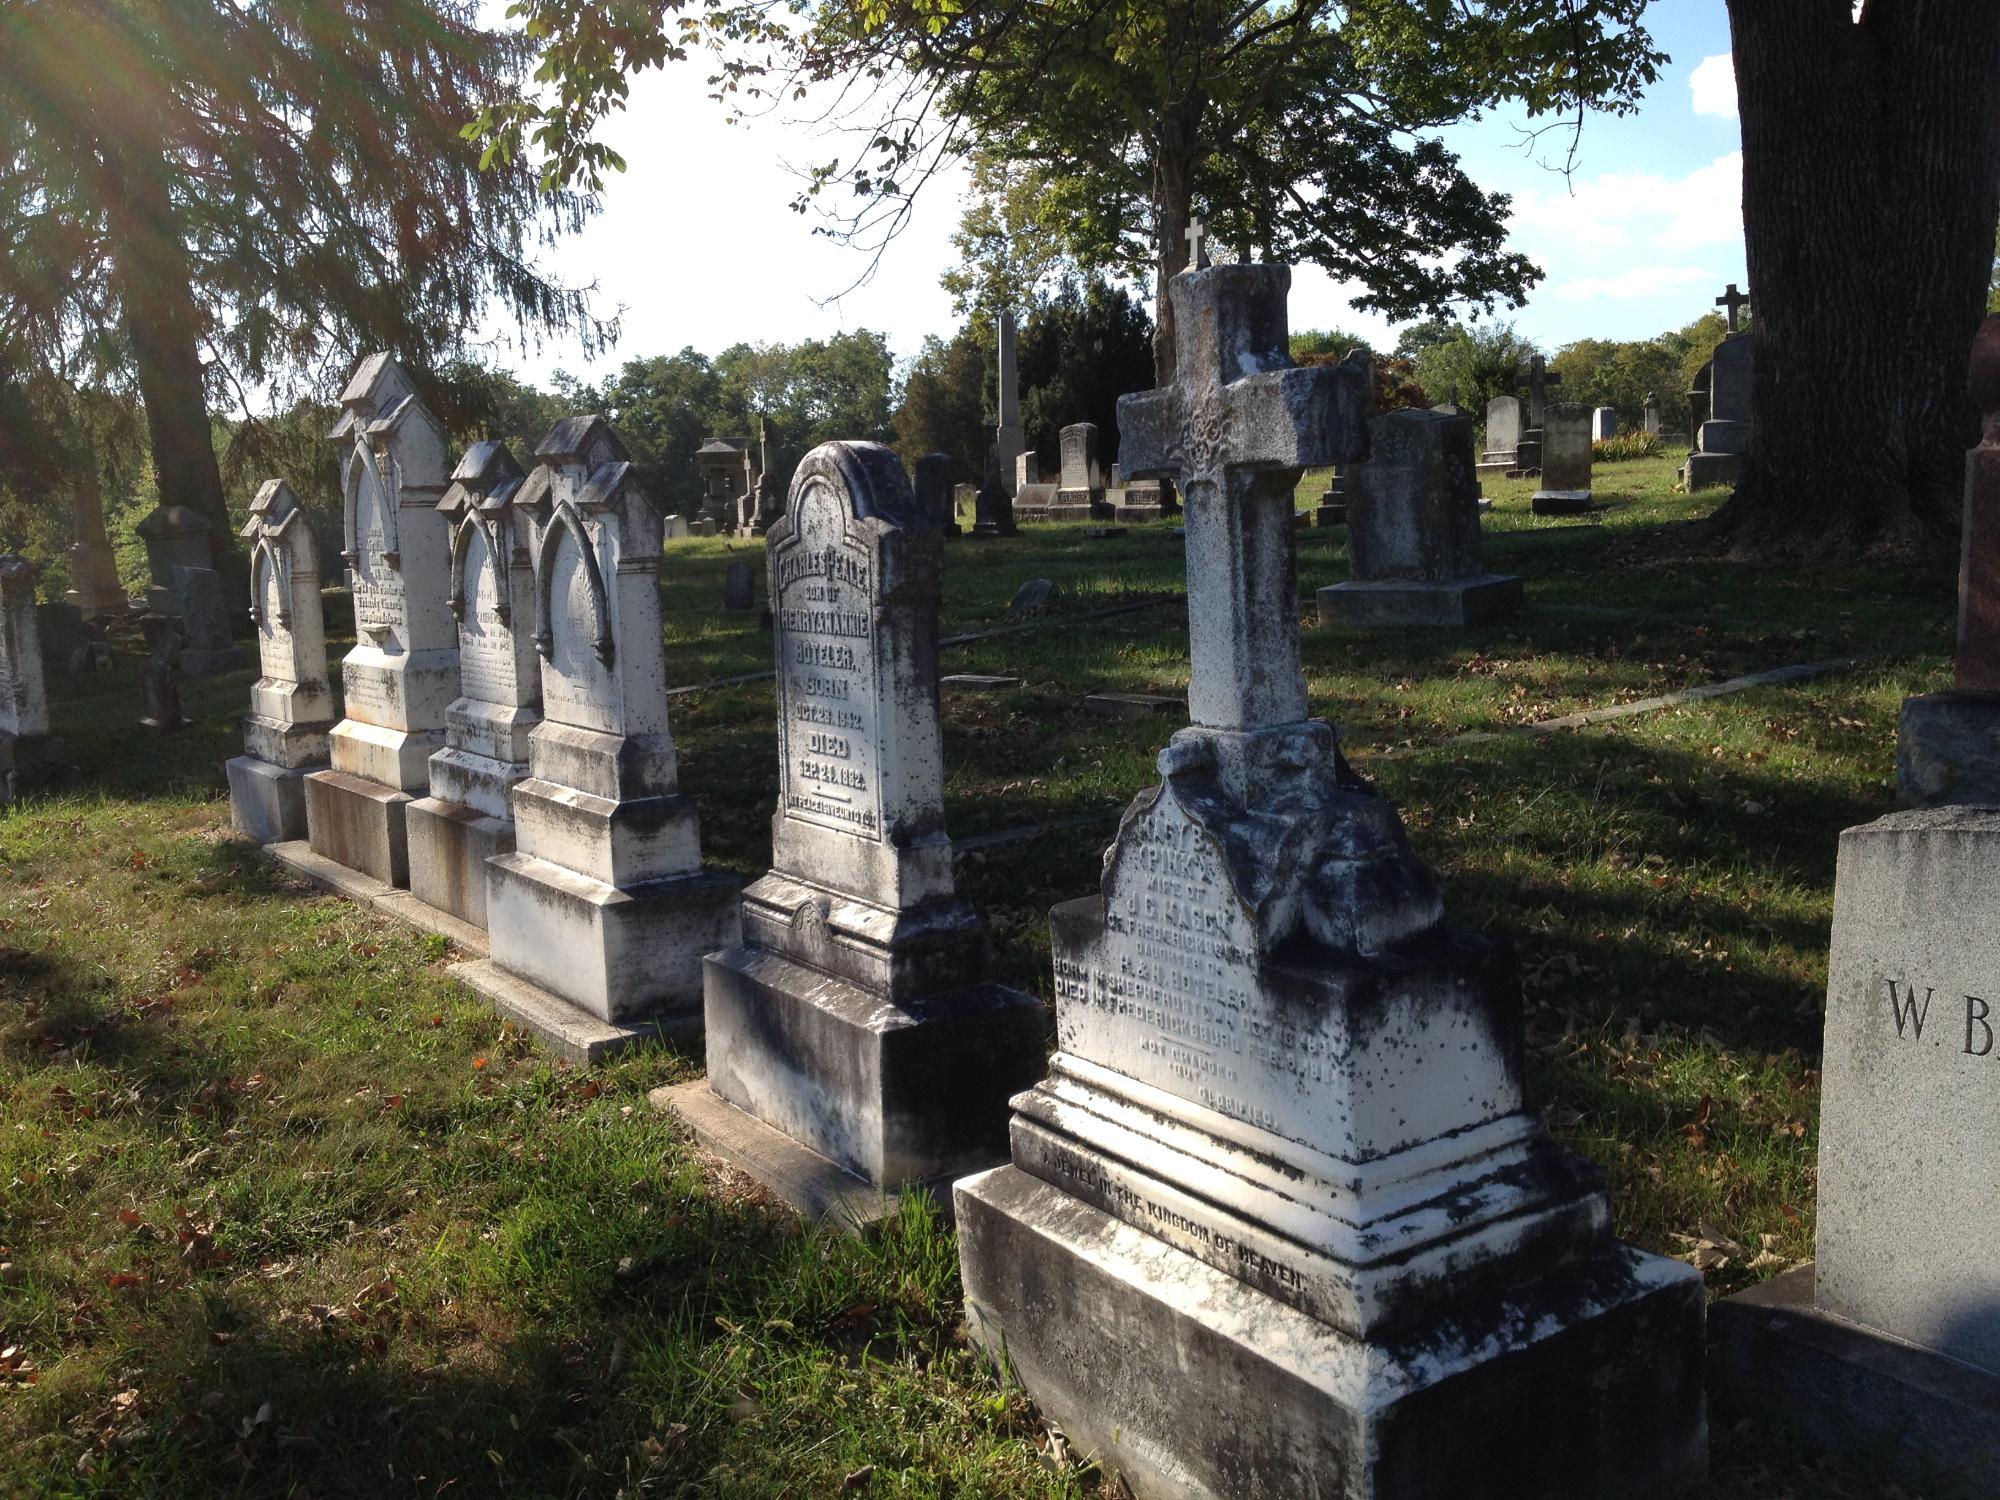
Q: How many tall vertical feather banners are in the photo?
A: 0